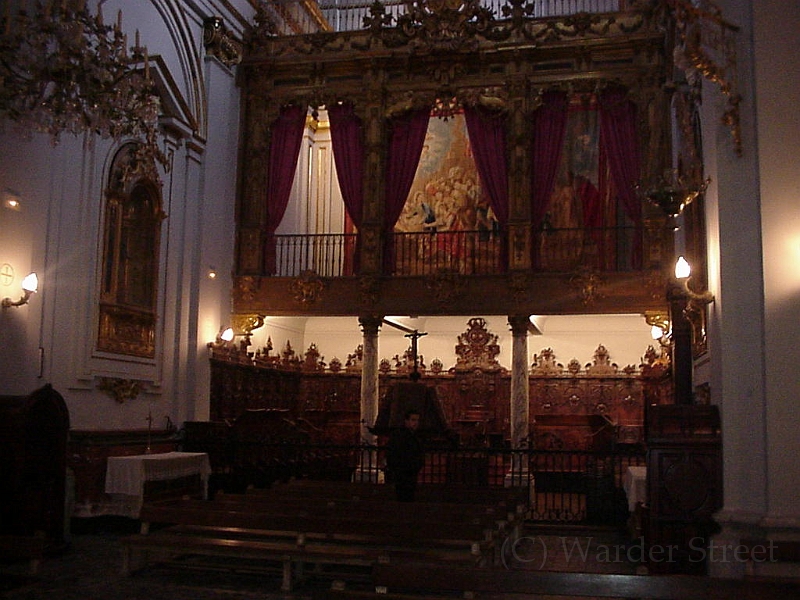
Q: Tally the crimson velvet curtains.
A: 6